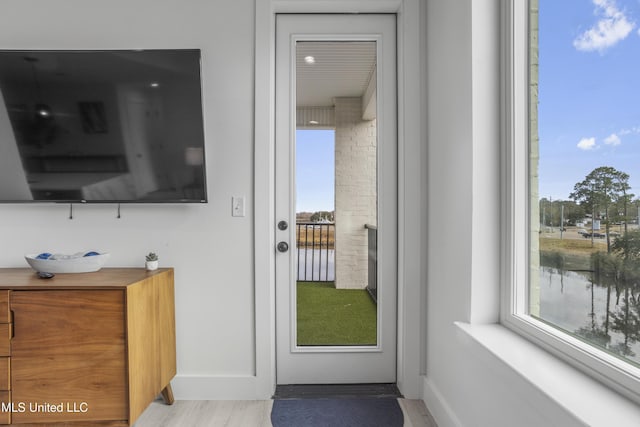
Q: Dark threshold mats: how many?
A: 1